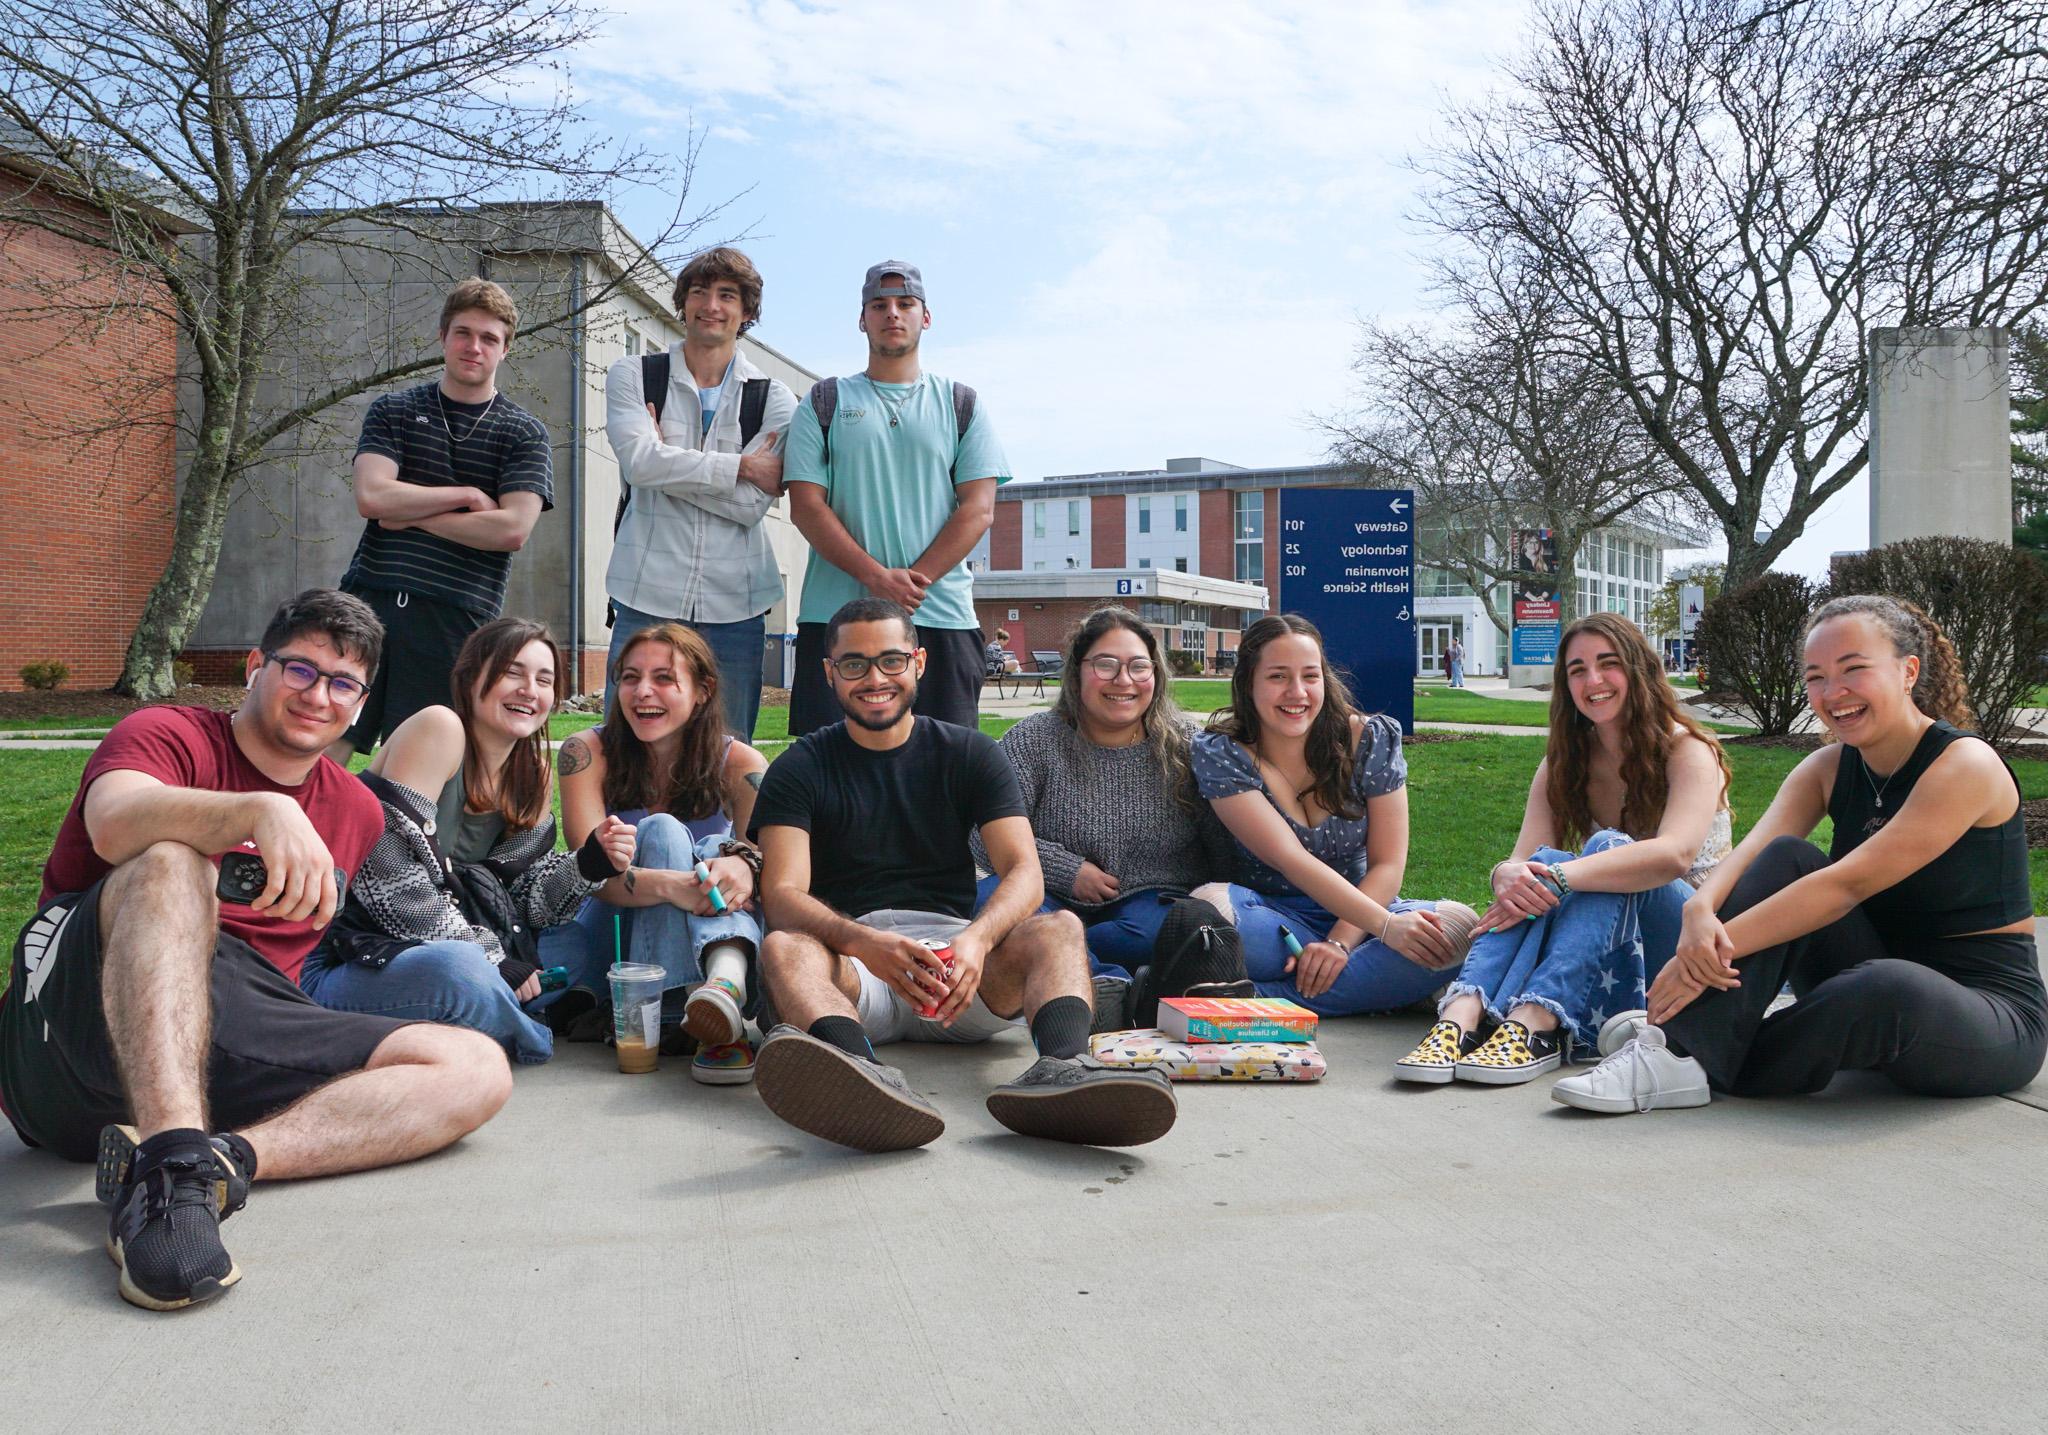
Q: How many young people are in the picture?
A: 11